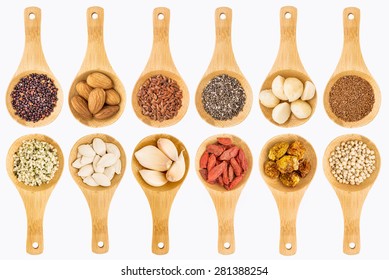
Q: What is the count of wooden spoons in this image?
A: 12